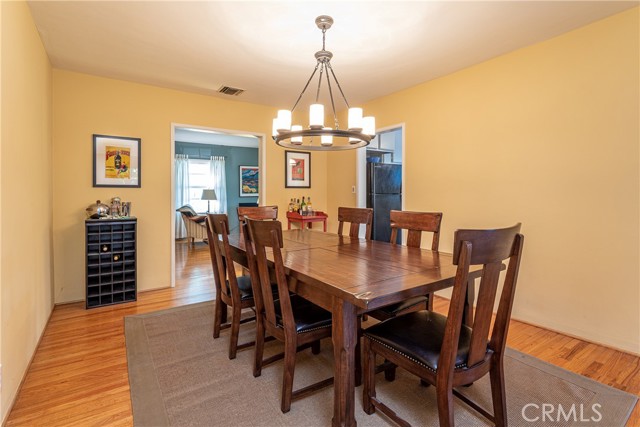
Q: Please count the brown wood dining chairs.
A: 6